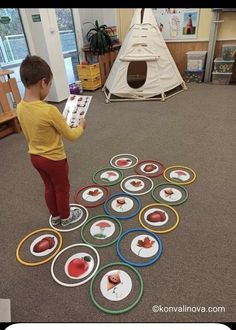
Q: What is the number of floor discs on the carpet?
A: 15